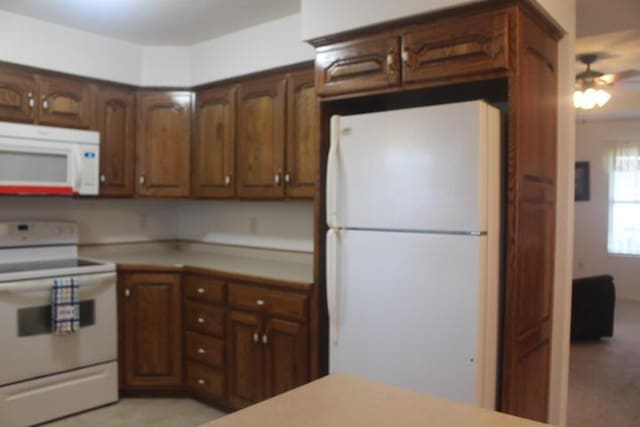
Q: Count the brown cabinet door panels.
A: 12